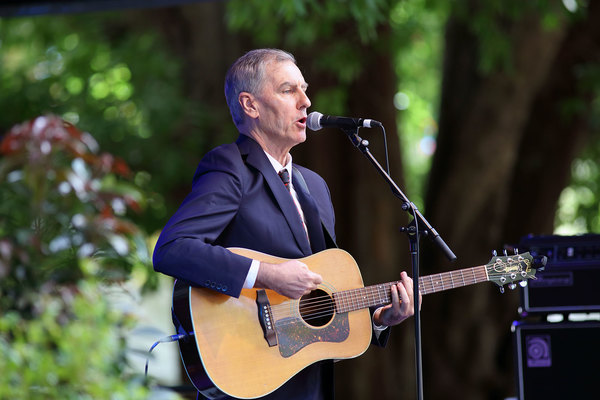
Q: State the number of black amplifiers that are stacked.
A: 2